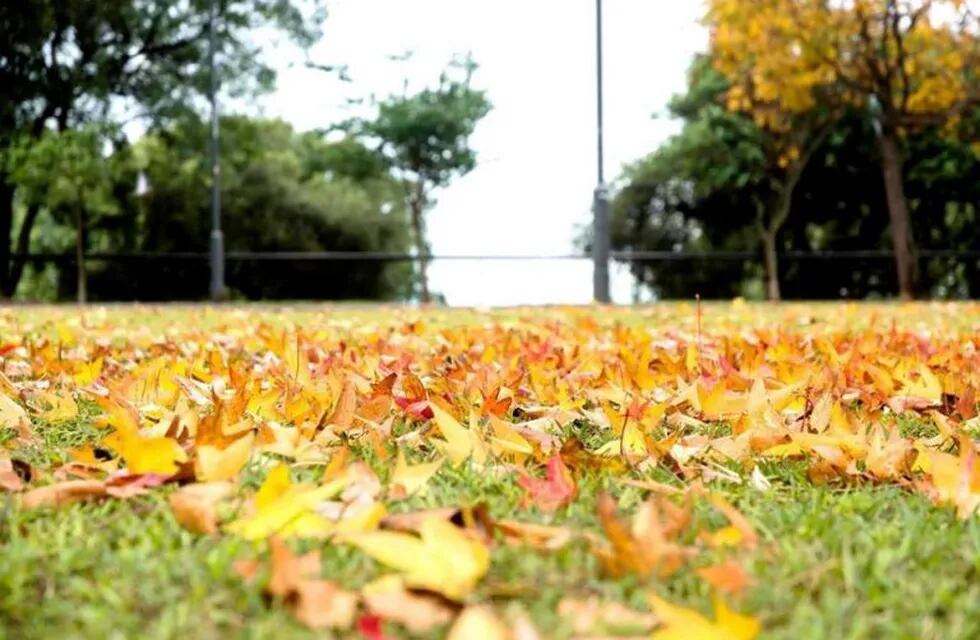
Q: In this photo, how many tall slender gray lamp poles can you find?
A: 2